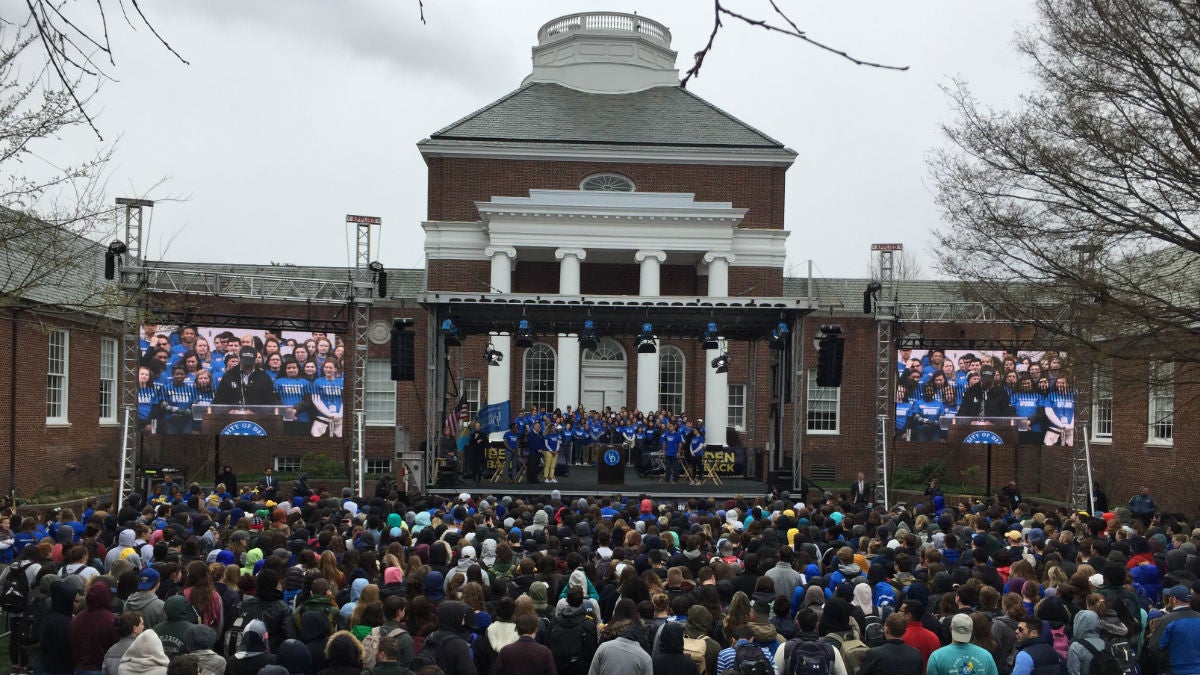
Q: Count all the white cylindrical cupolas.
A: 1